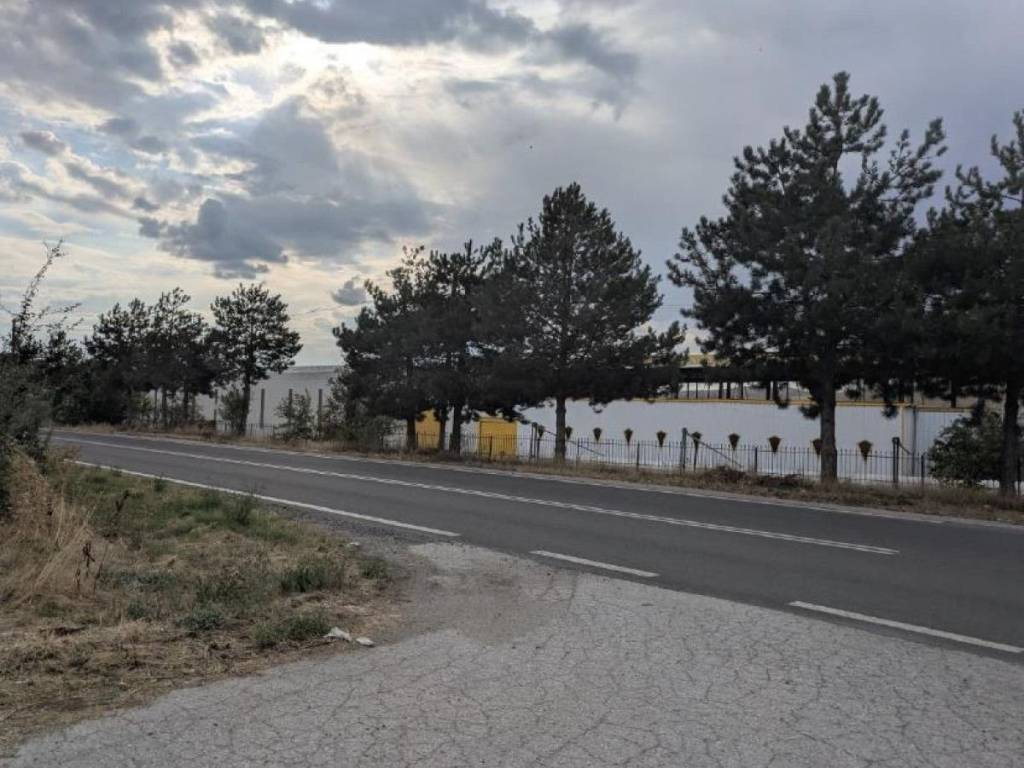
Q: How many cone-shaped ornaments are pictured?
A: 10